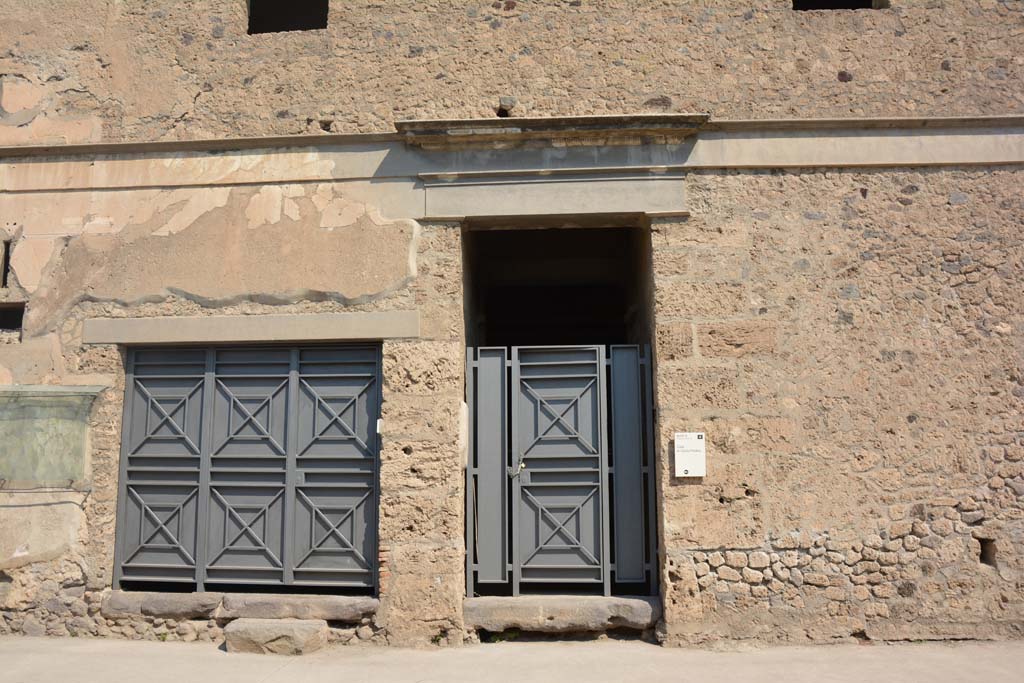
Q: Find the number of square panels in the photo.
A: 8